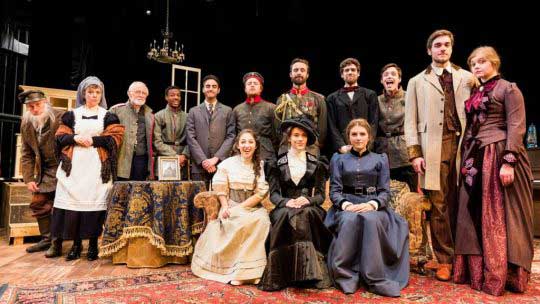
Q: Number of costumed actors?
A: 14